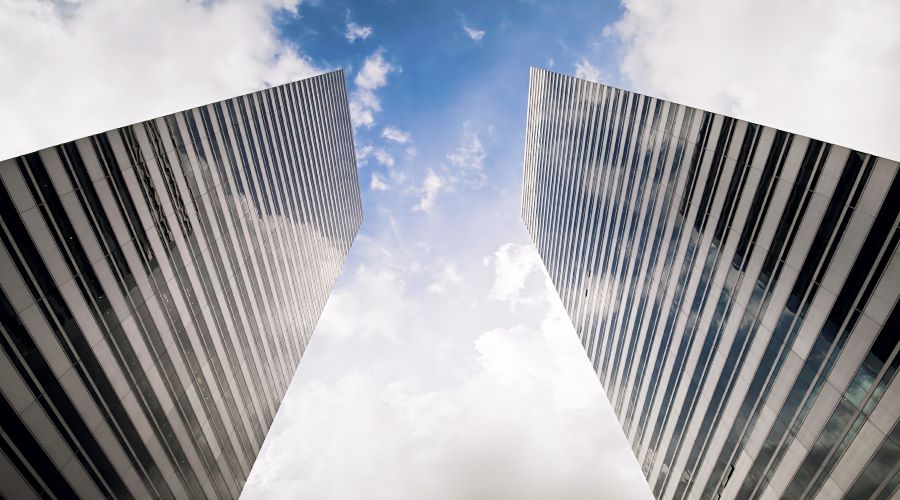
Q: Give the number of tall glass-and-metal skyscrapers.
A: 2